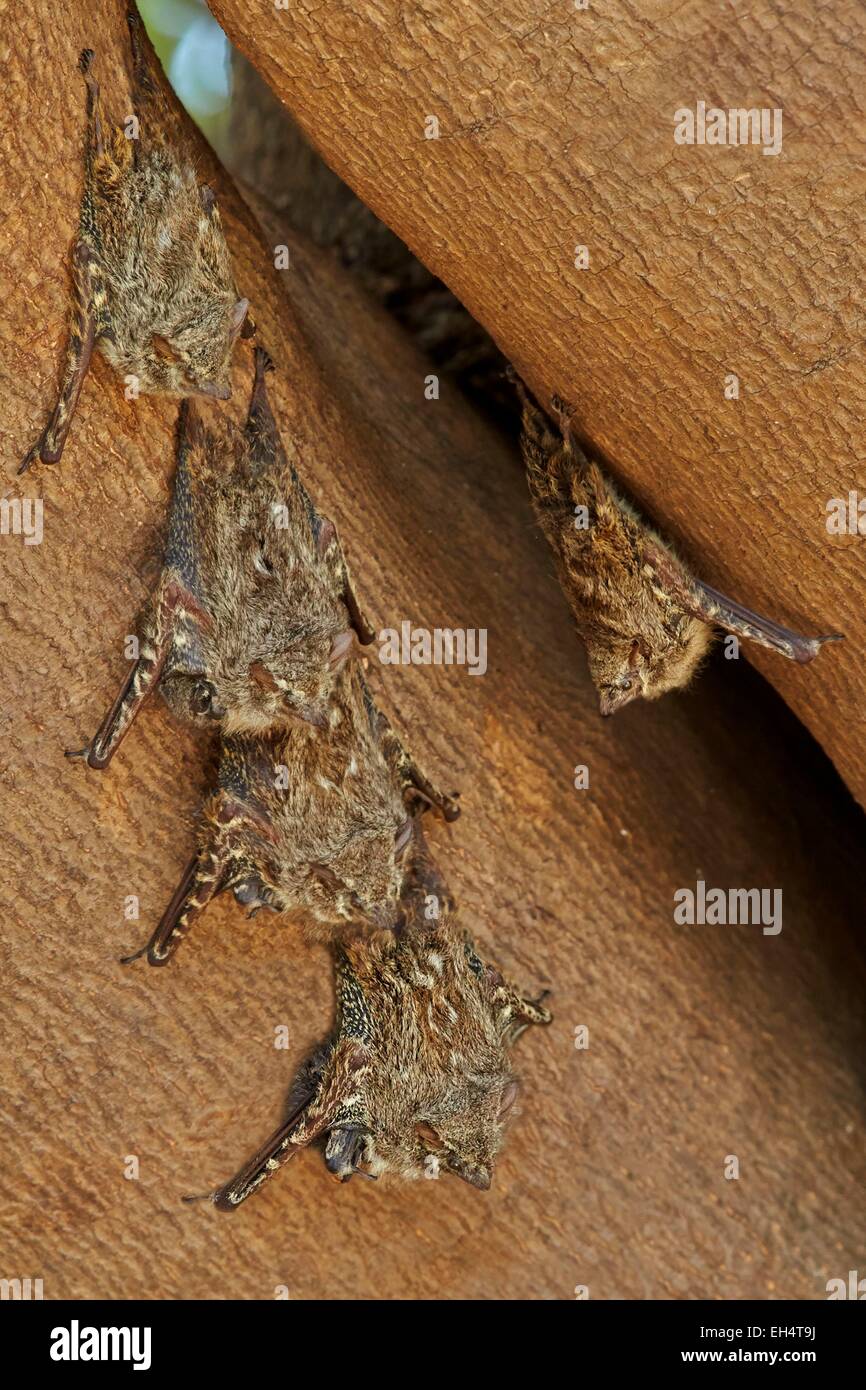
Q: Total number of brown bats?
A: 5